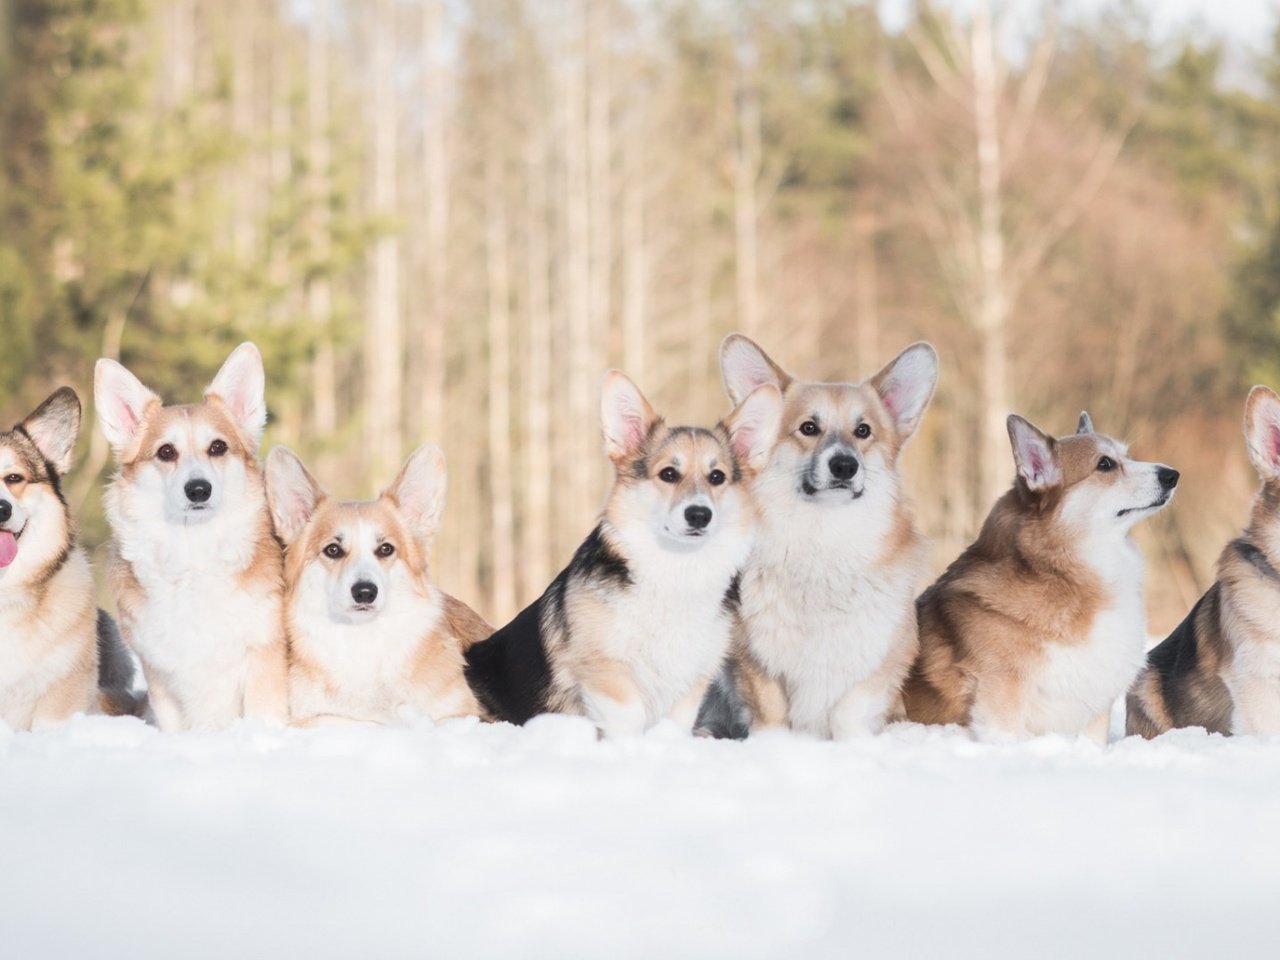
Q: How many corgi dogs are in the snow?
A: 7